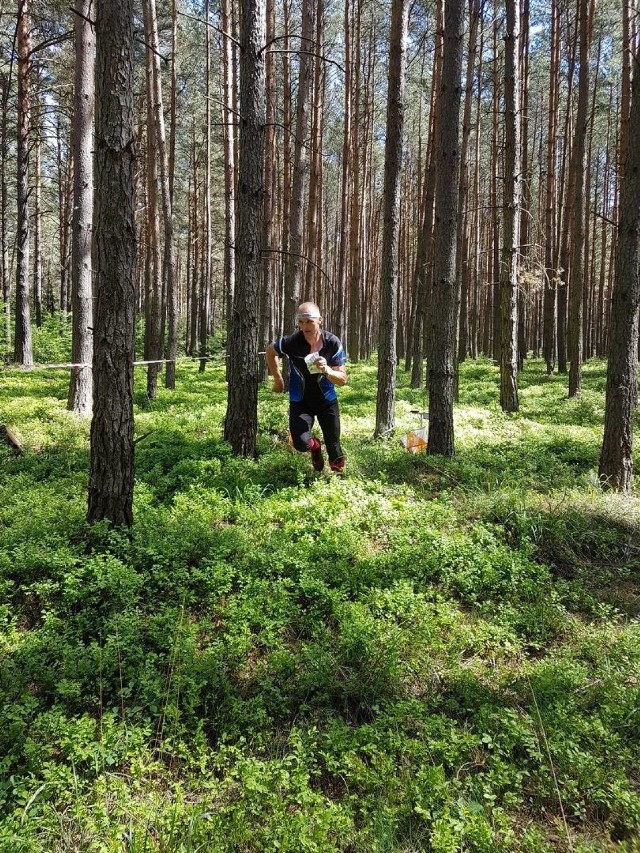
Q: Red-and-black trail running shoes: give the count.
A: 2